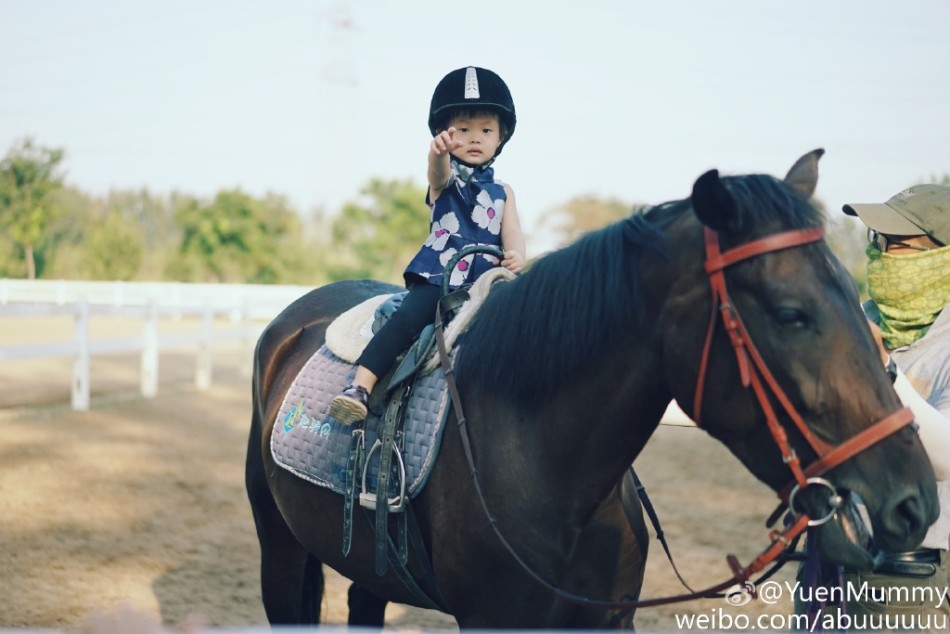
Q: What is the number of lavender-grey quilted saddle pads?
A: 1